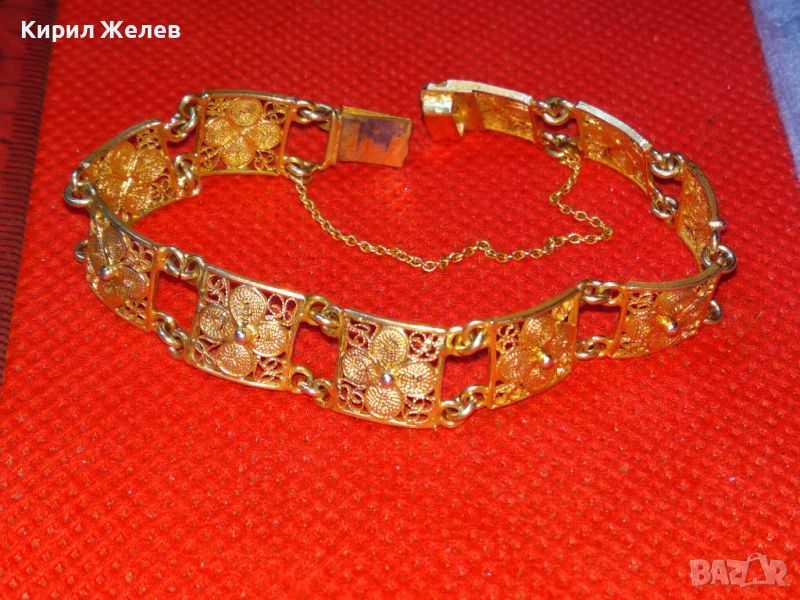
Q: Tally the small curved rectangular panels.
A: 10